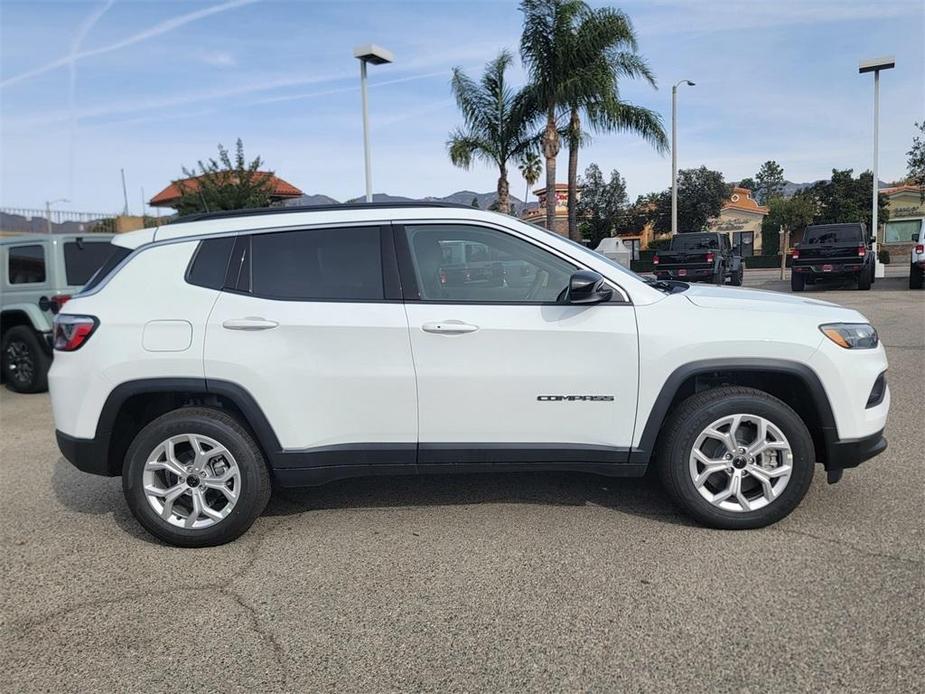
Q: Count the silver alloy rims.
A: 2